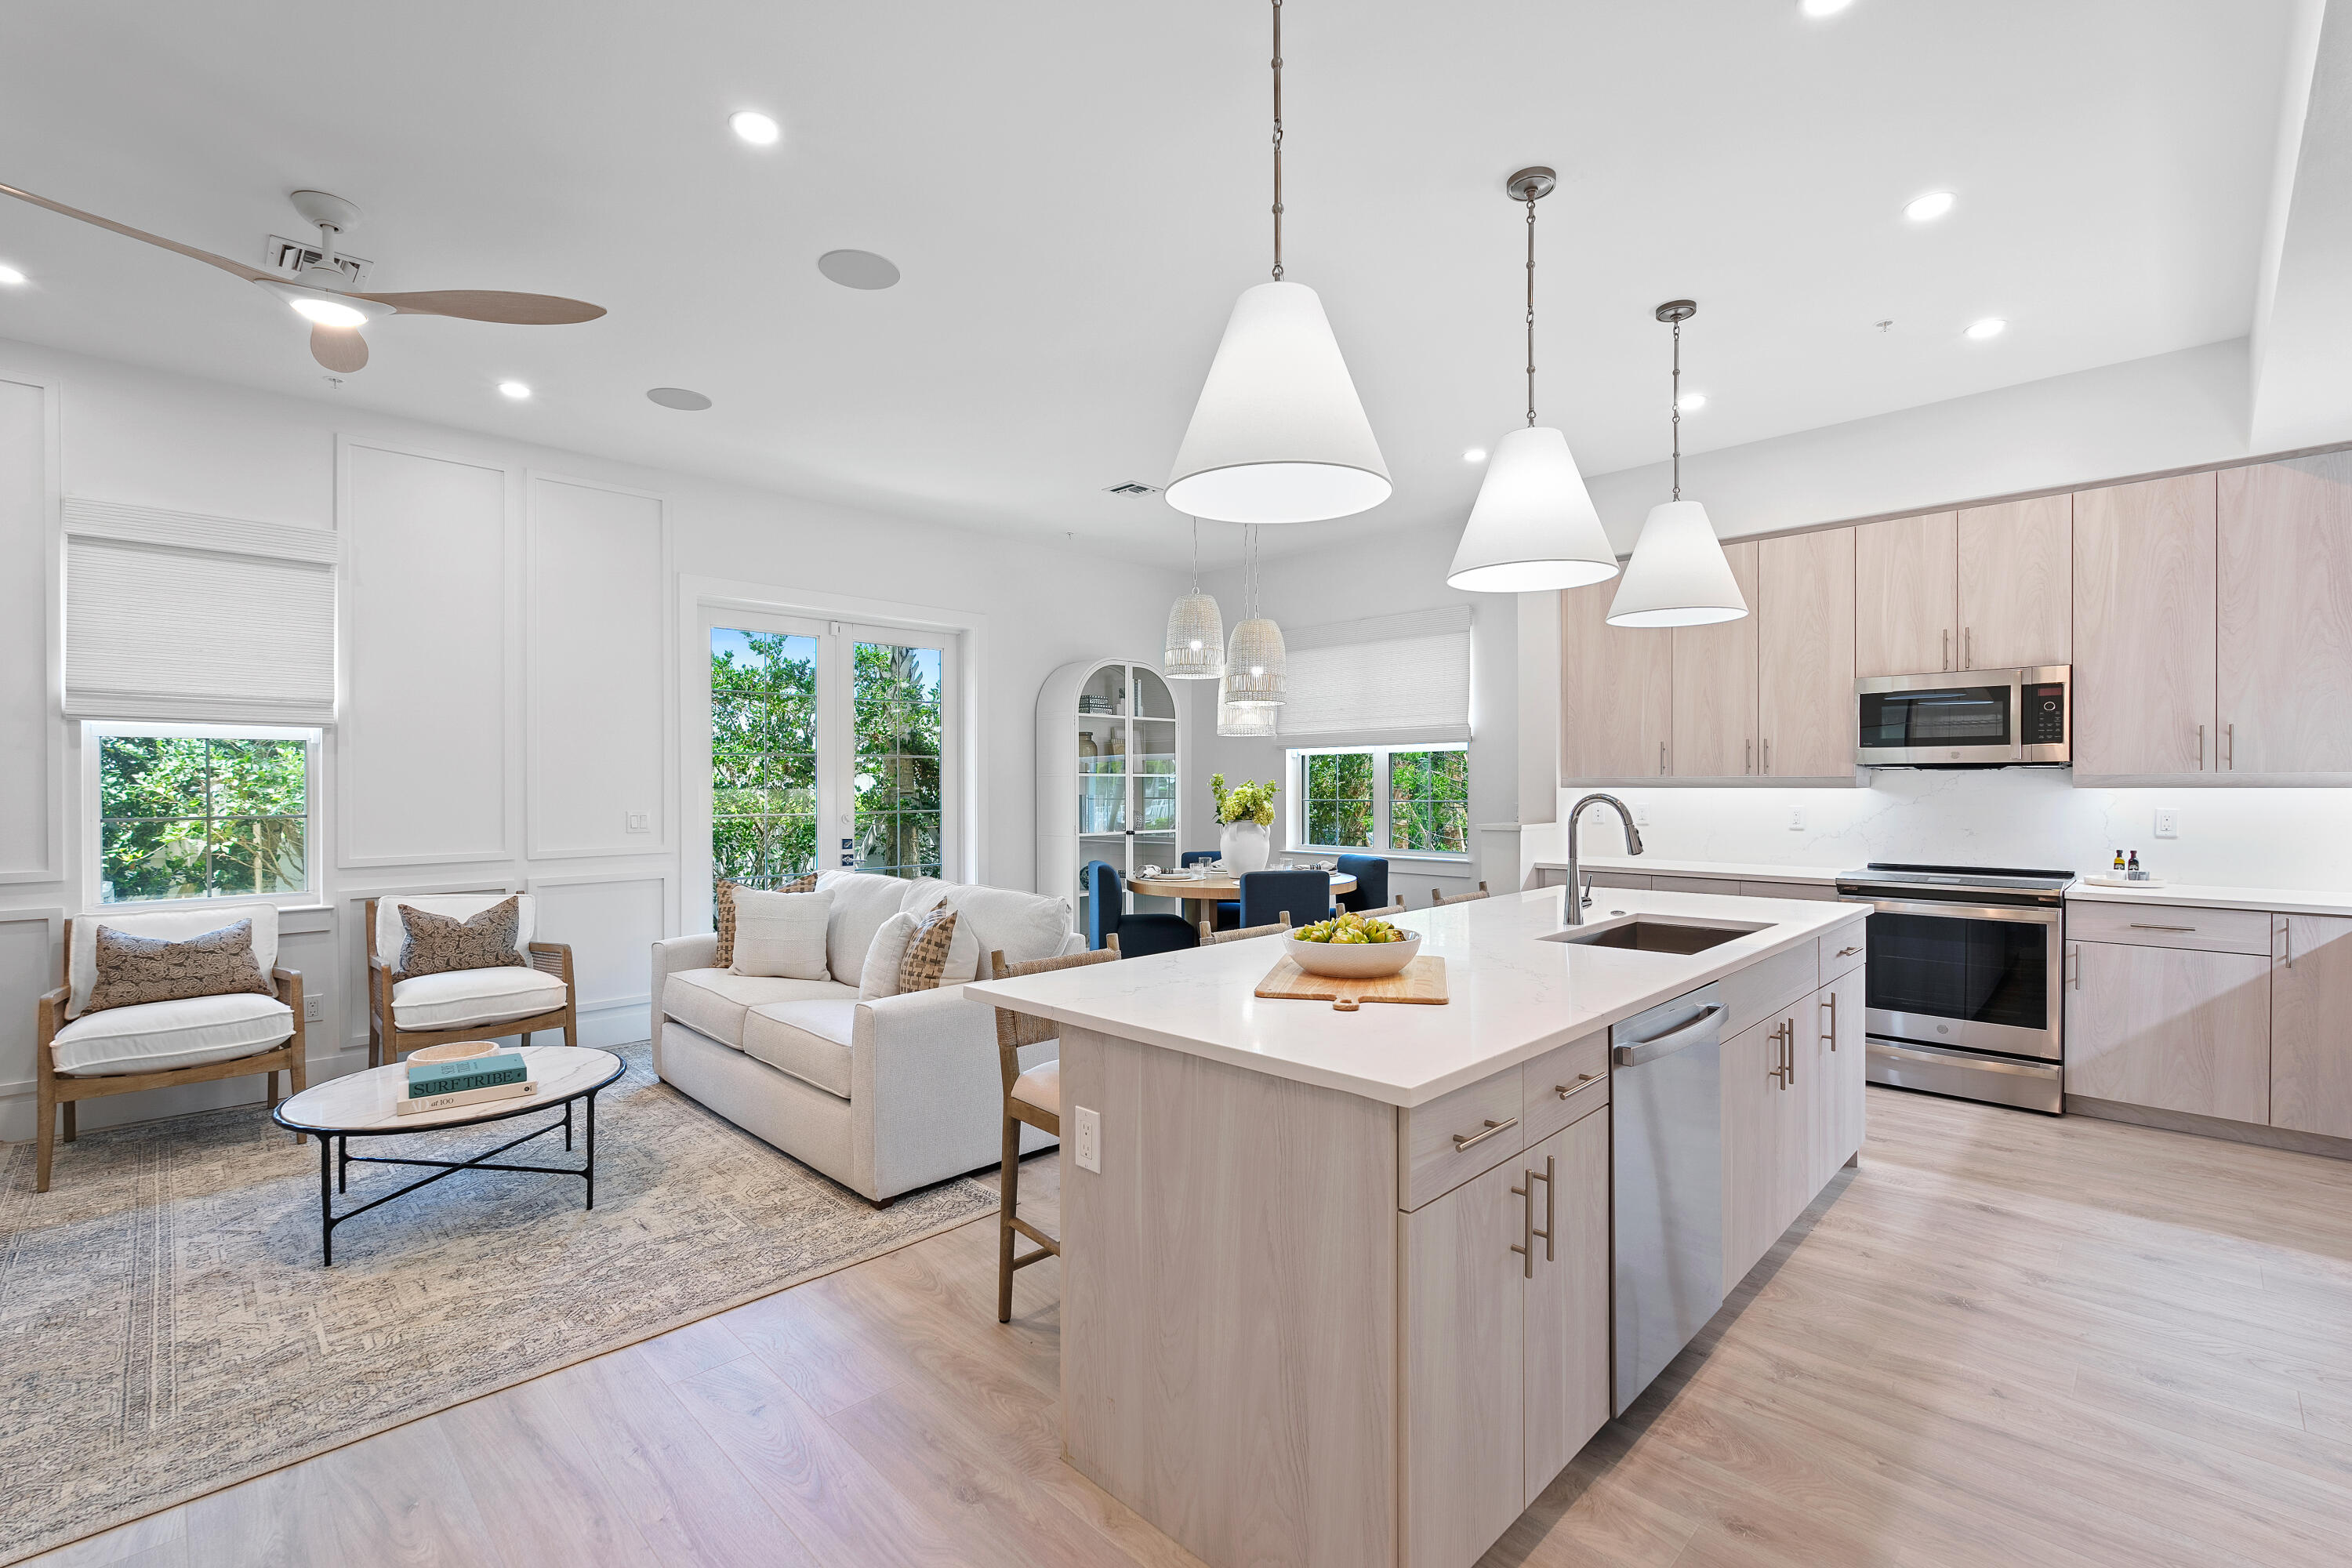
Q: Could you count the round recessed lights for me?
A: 8